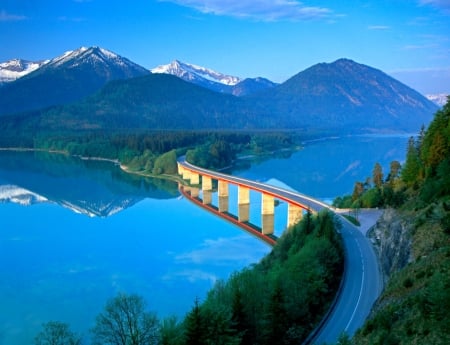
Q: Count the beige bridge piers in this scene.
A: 8